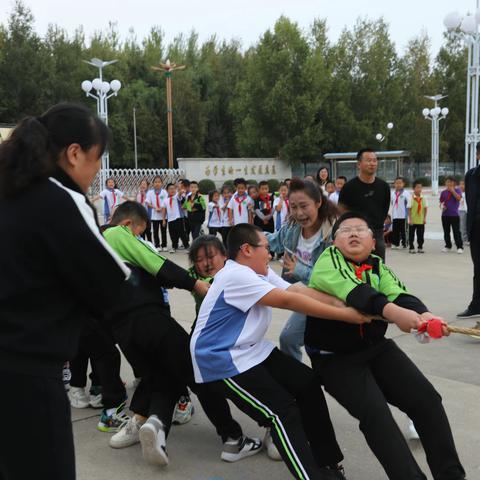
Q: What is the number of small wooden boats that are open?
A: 0